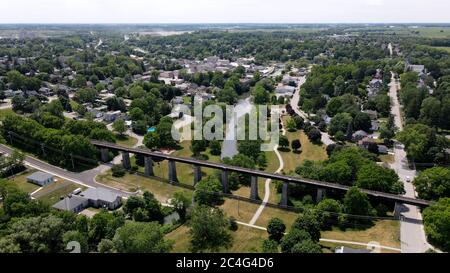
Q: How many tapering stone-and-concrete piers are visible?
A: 10